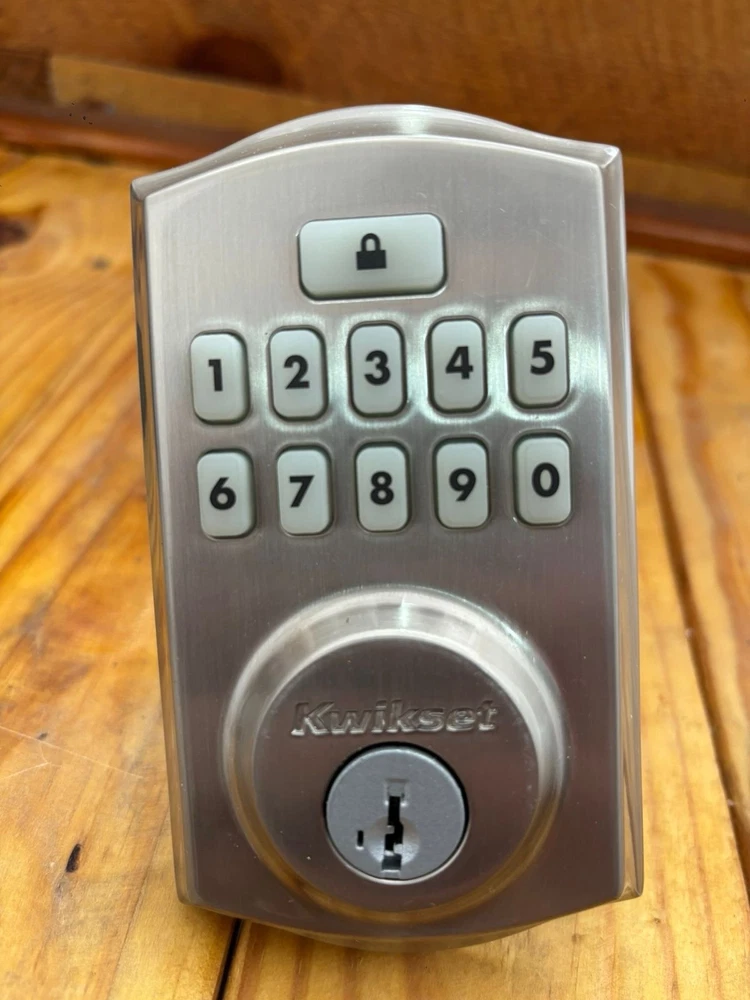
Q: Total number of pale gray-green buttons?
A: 11